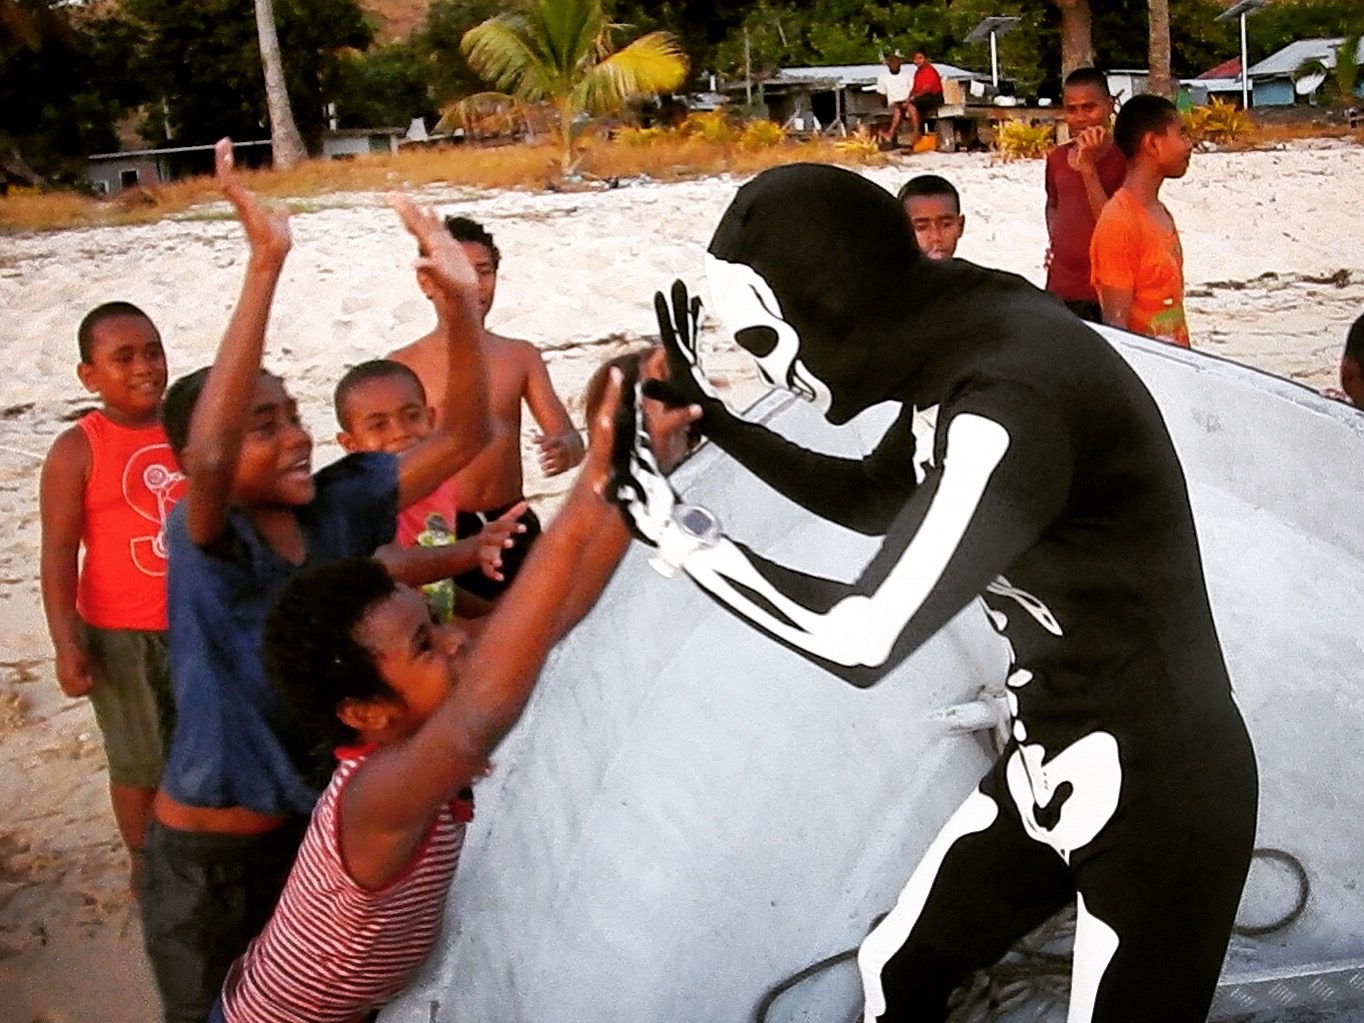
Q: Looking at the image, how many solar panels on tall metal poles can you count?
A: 2